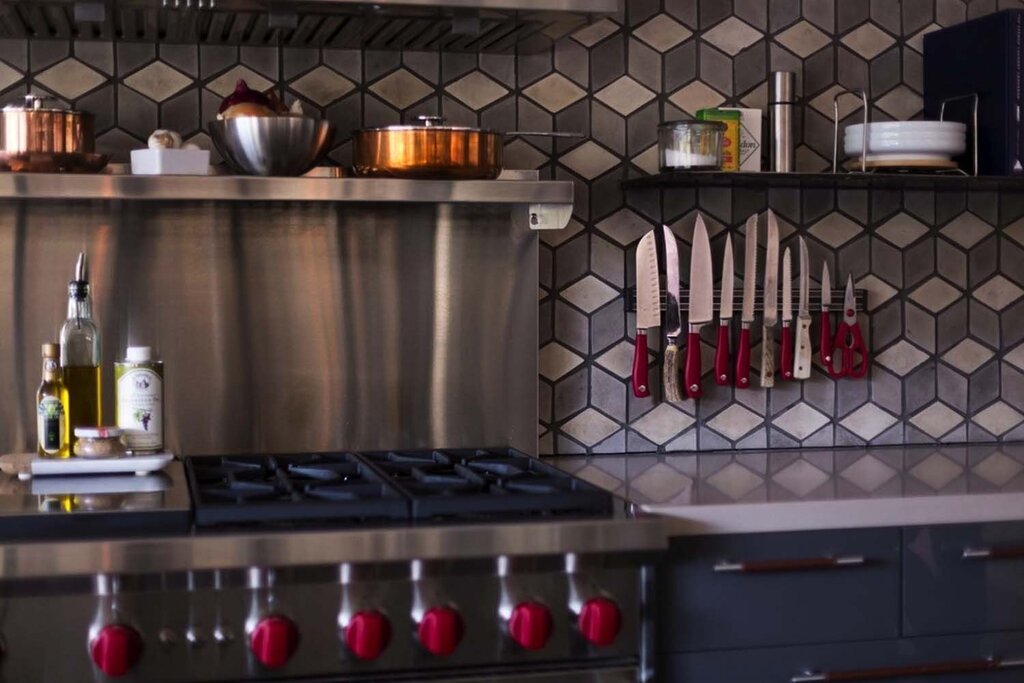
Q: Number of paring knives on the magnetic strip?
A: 1